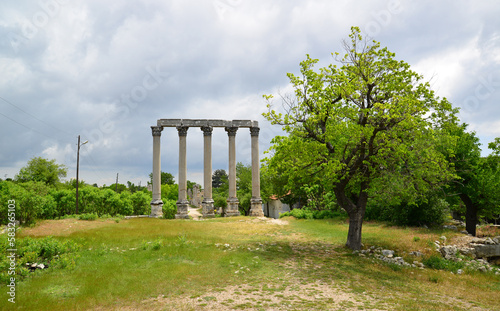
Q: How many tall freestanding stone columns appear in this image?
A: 5